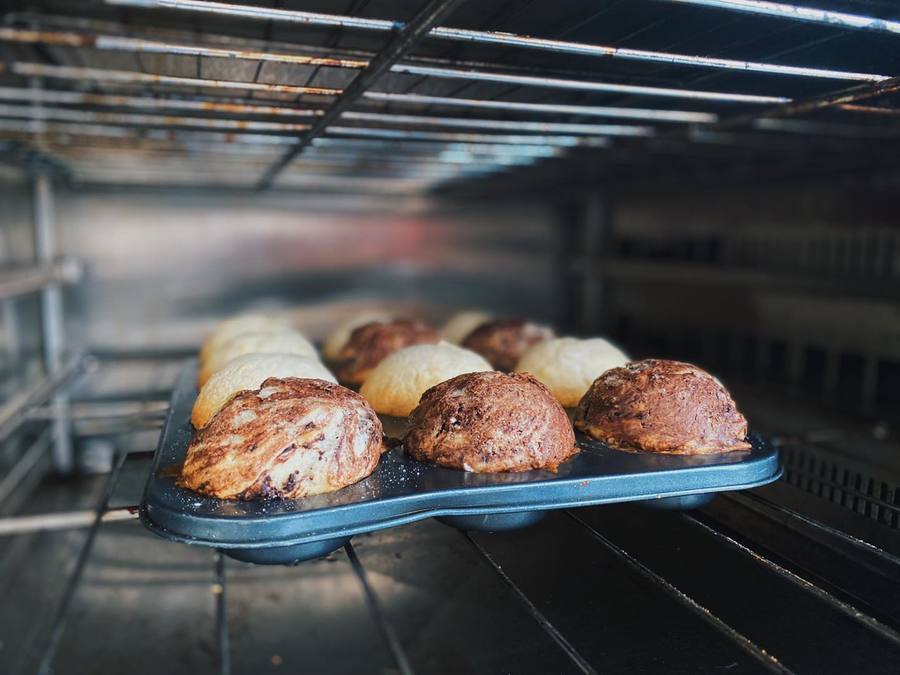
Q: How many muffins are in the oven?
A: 12